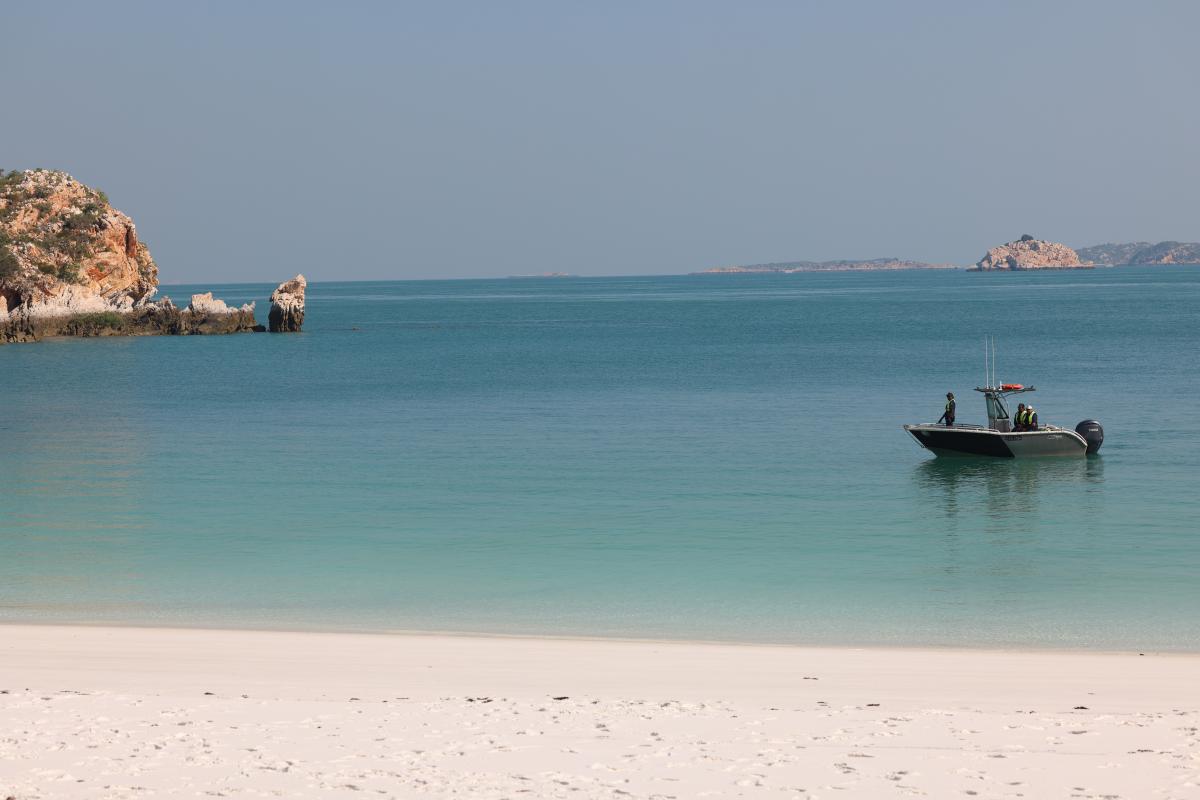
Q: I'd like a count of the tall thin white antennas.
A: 2